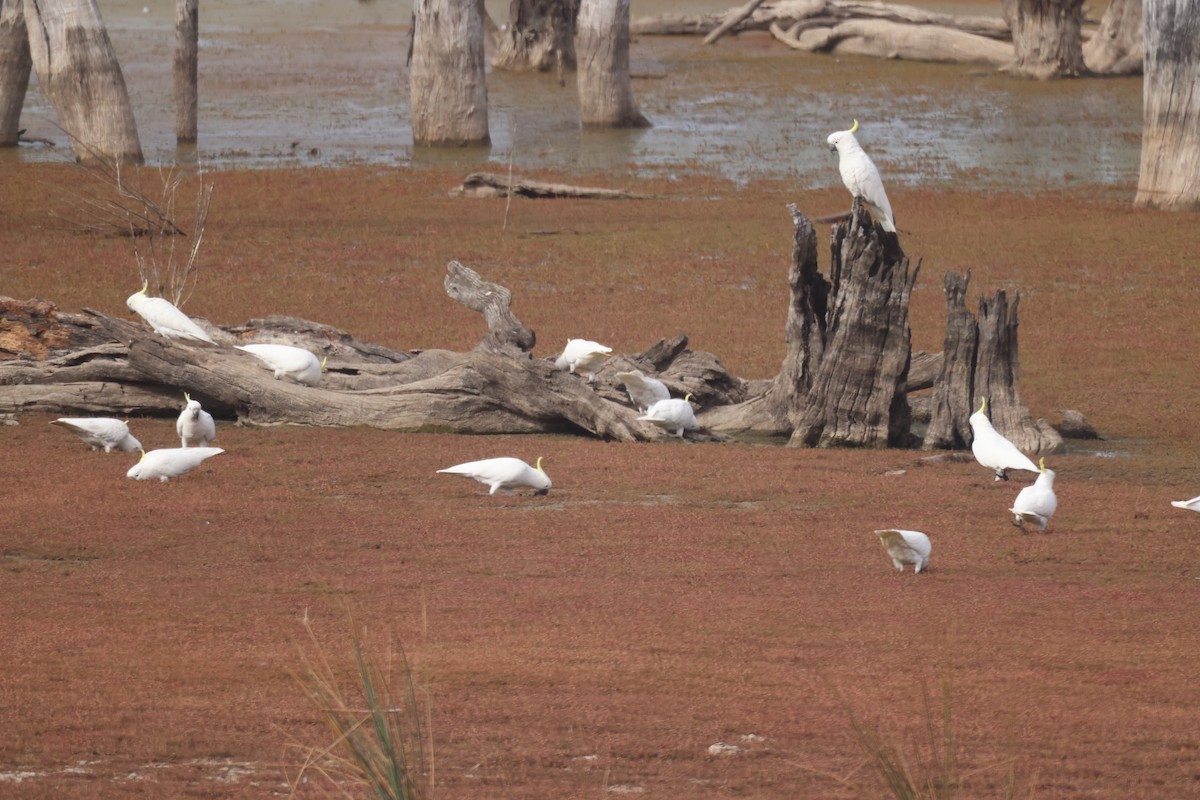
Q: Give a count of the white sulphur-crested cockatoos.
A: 14